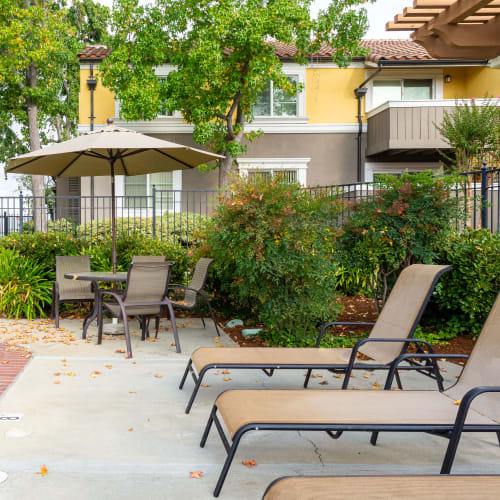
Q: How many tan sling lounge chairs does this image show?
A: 3